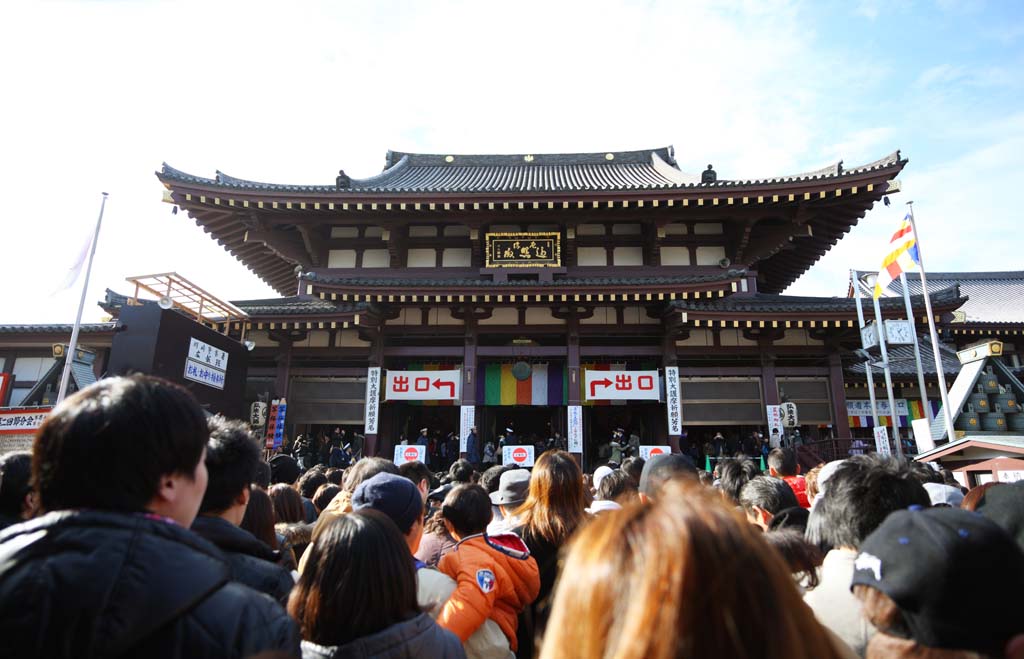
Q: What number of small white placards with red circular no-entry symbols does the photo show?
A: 3